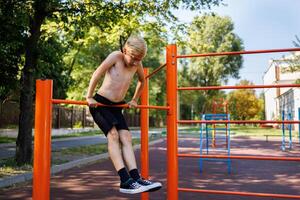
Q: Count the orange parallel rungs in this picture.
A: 5